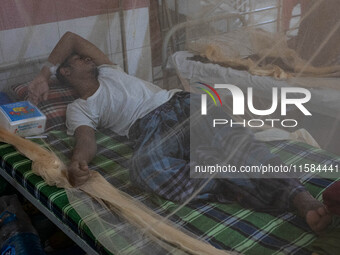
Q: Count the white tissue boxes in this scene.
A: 1